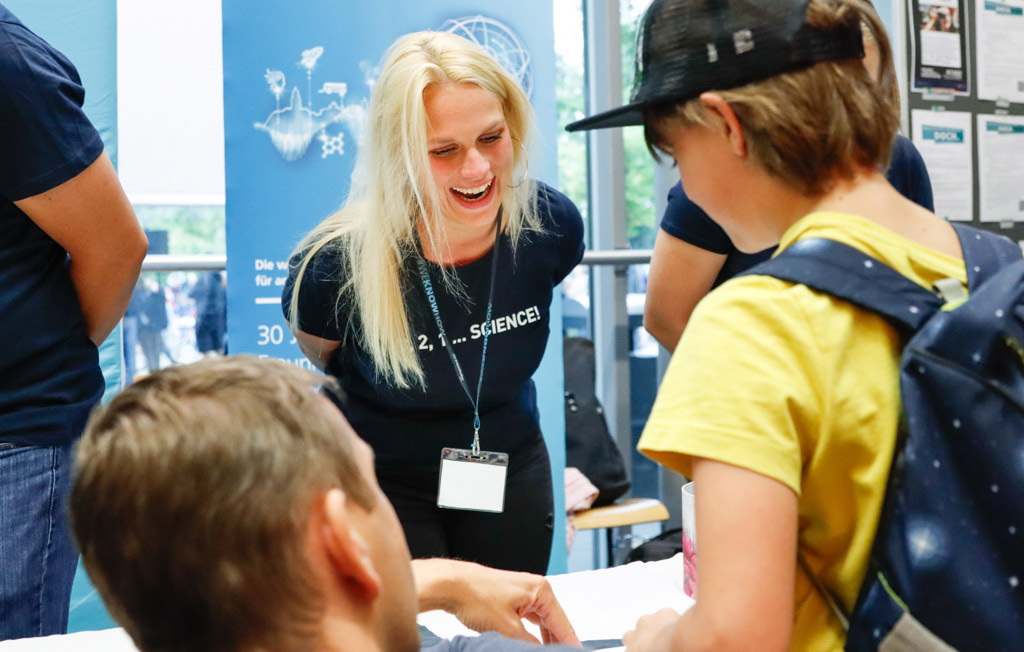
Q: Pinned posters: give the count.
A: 4